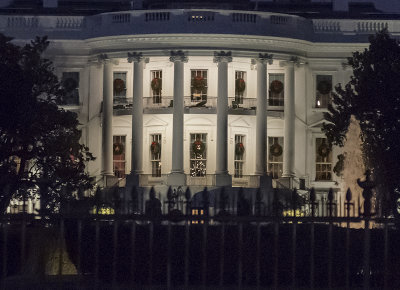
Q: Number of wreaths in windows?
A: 13